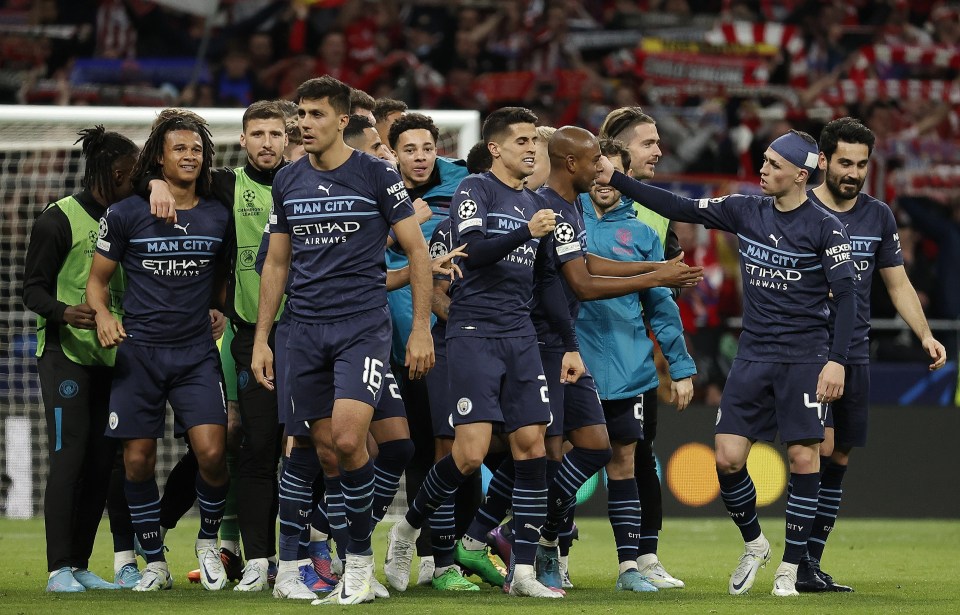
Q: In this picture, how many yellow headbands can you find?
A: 0